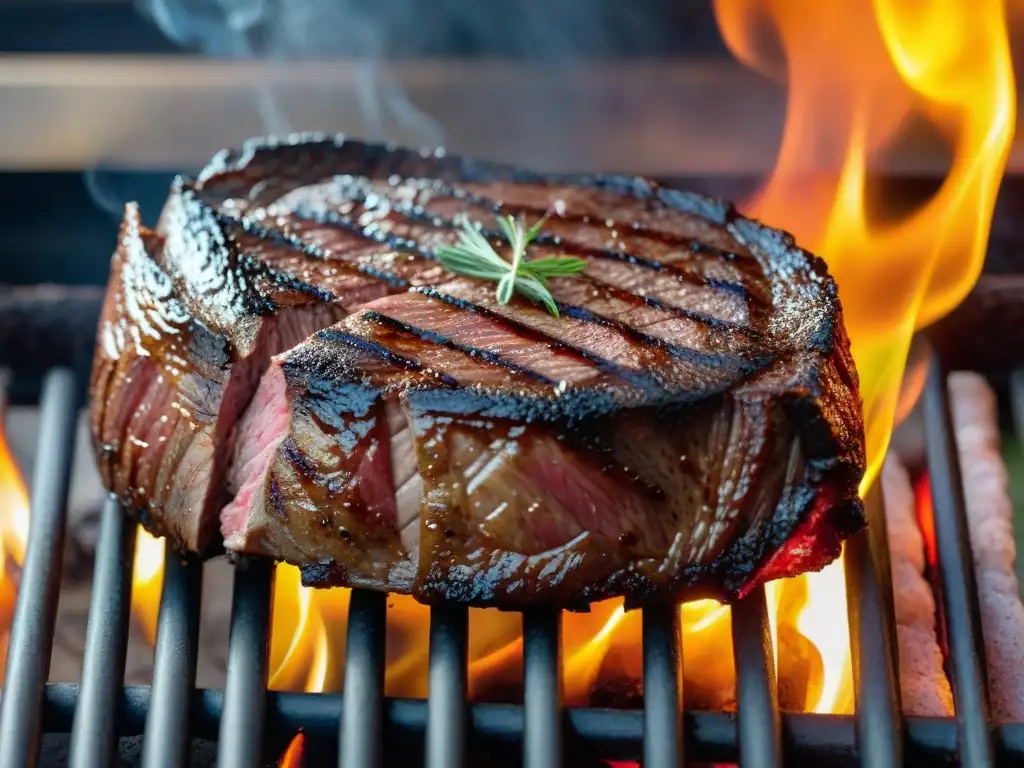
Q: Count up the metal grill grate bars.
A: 11